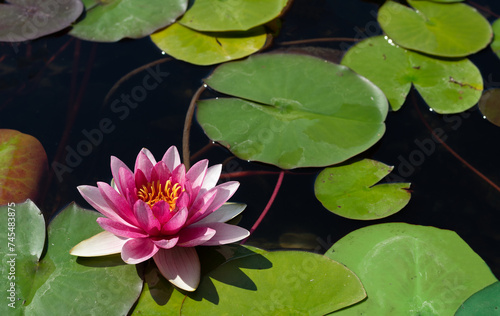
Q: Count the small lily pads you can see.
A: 1